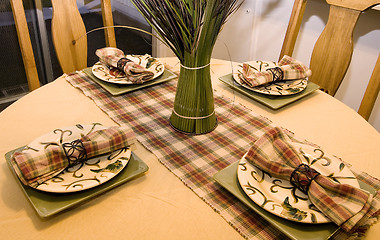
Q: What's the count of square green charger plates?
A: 4